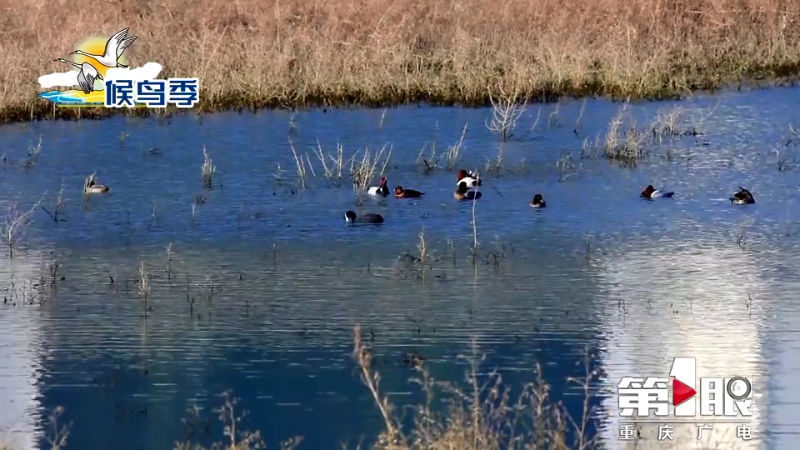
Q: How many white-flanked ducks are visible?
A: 3